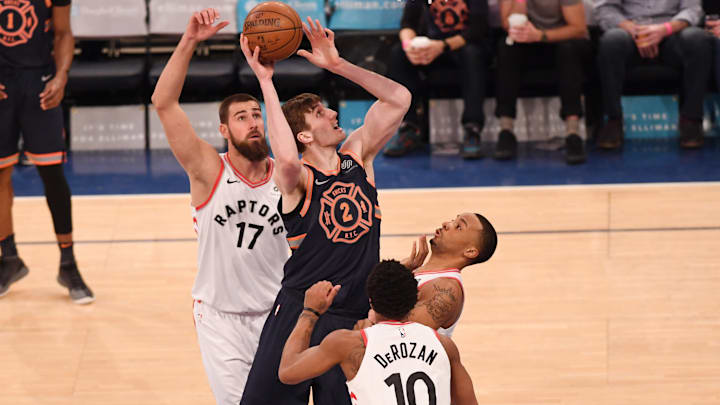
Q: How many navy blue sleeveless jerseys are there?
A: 2